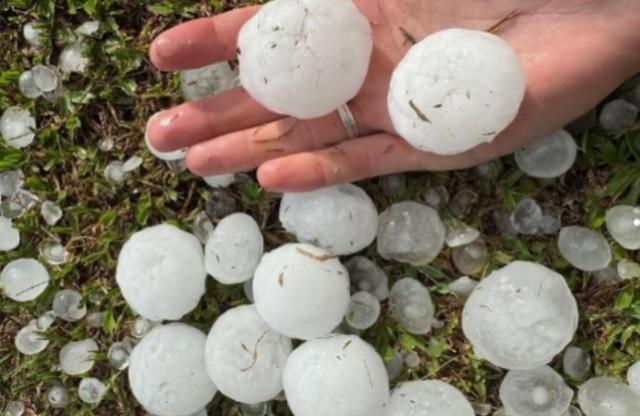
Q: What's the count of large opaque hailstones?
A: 11